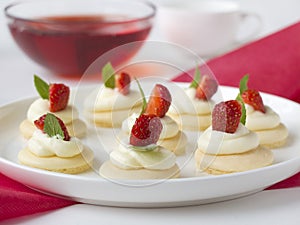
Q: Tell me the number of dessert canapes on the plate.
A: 8